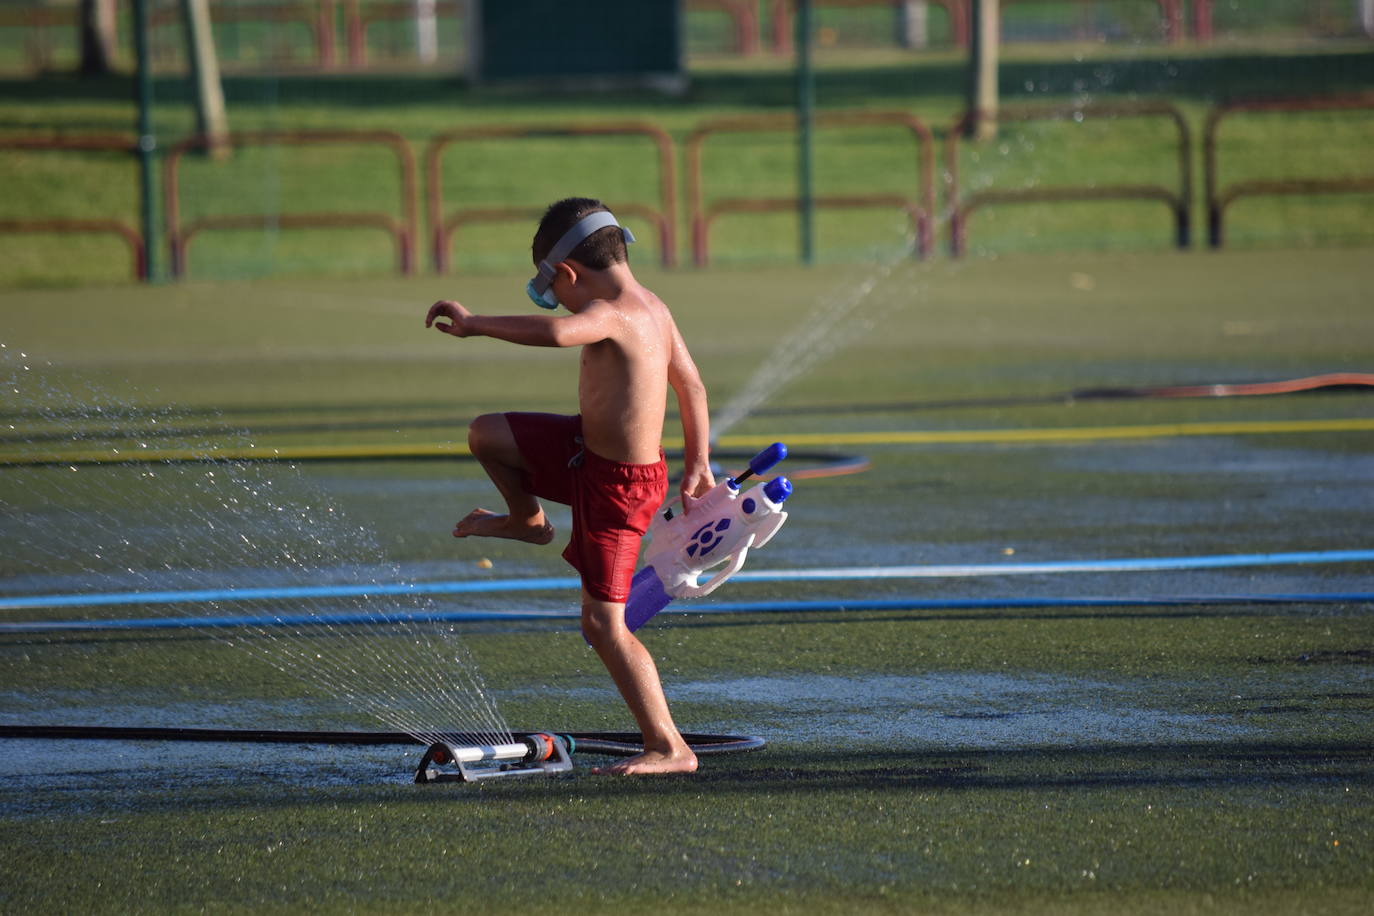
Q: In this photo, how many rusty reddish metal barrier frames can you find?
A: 6